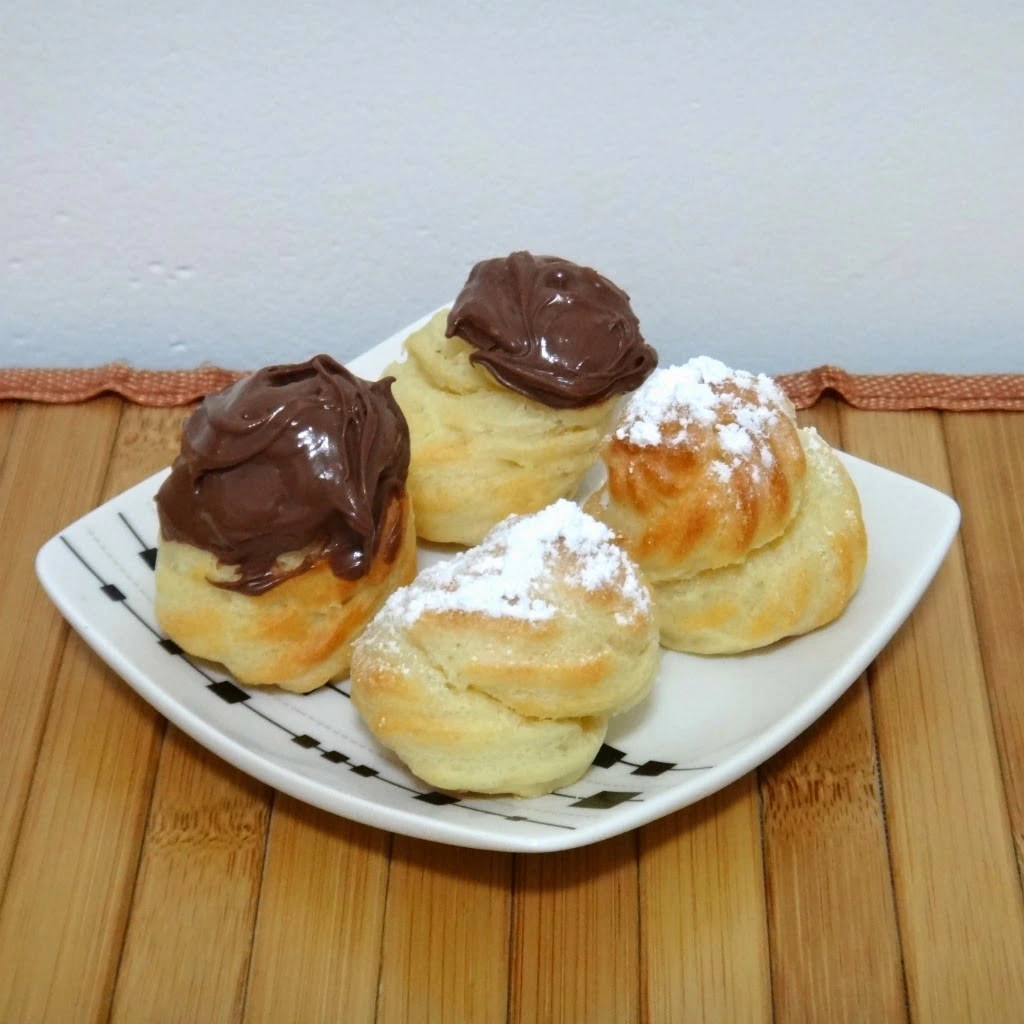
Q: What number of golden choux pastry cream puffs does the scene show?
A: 4